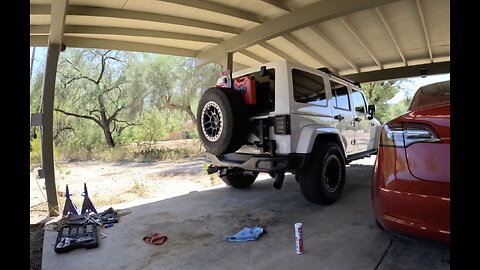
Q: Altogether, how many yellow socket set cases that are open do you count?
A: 0